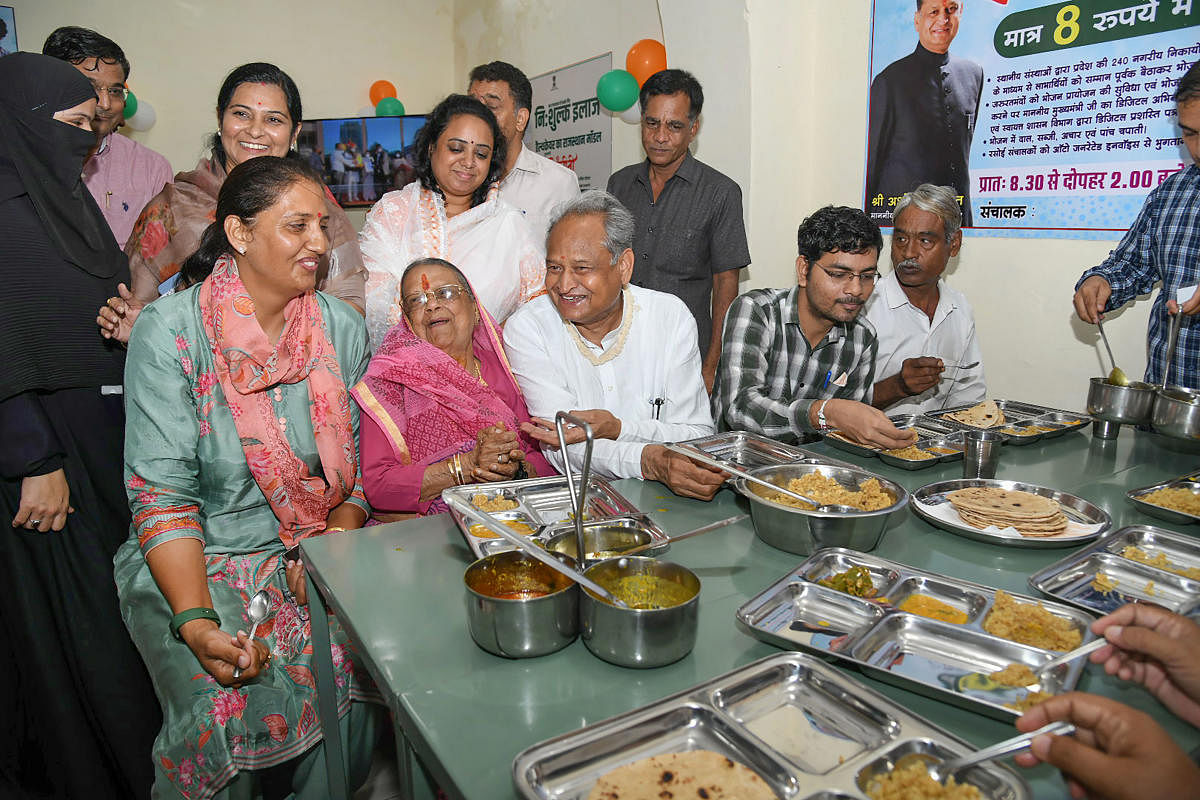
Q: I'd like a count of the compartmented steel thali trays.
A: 8